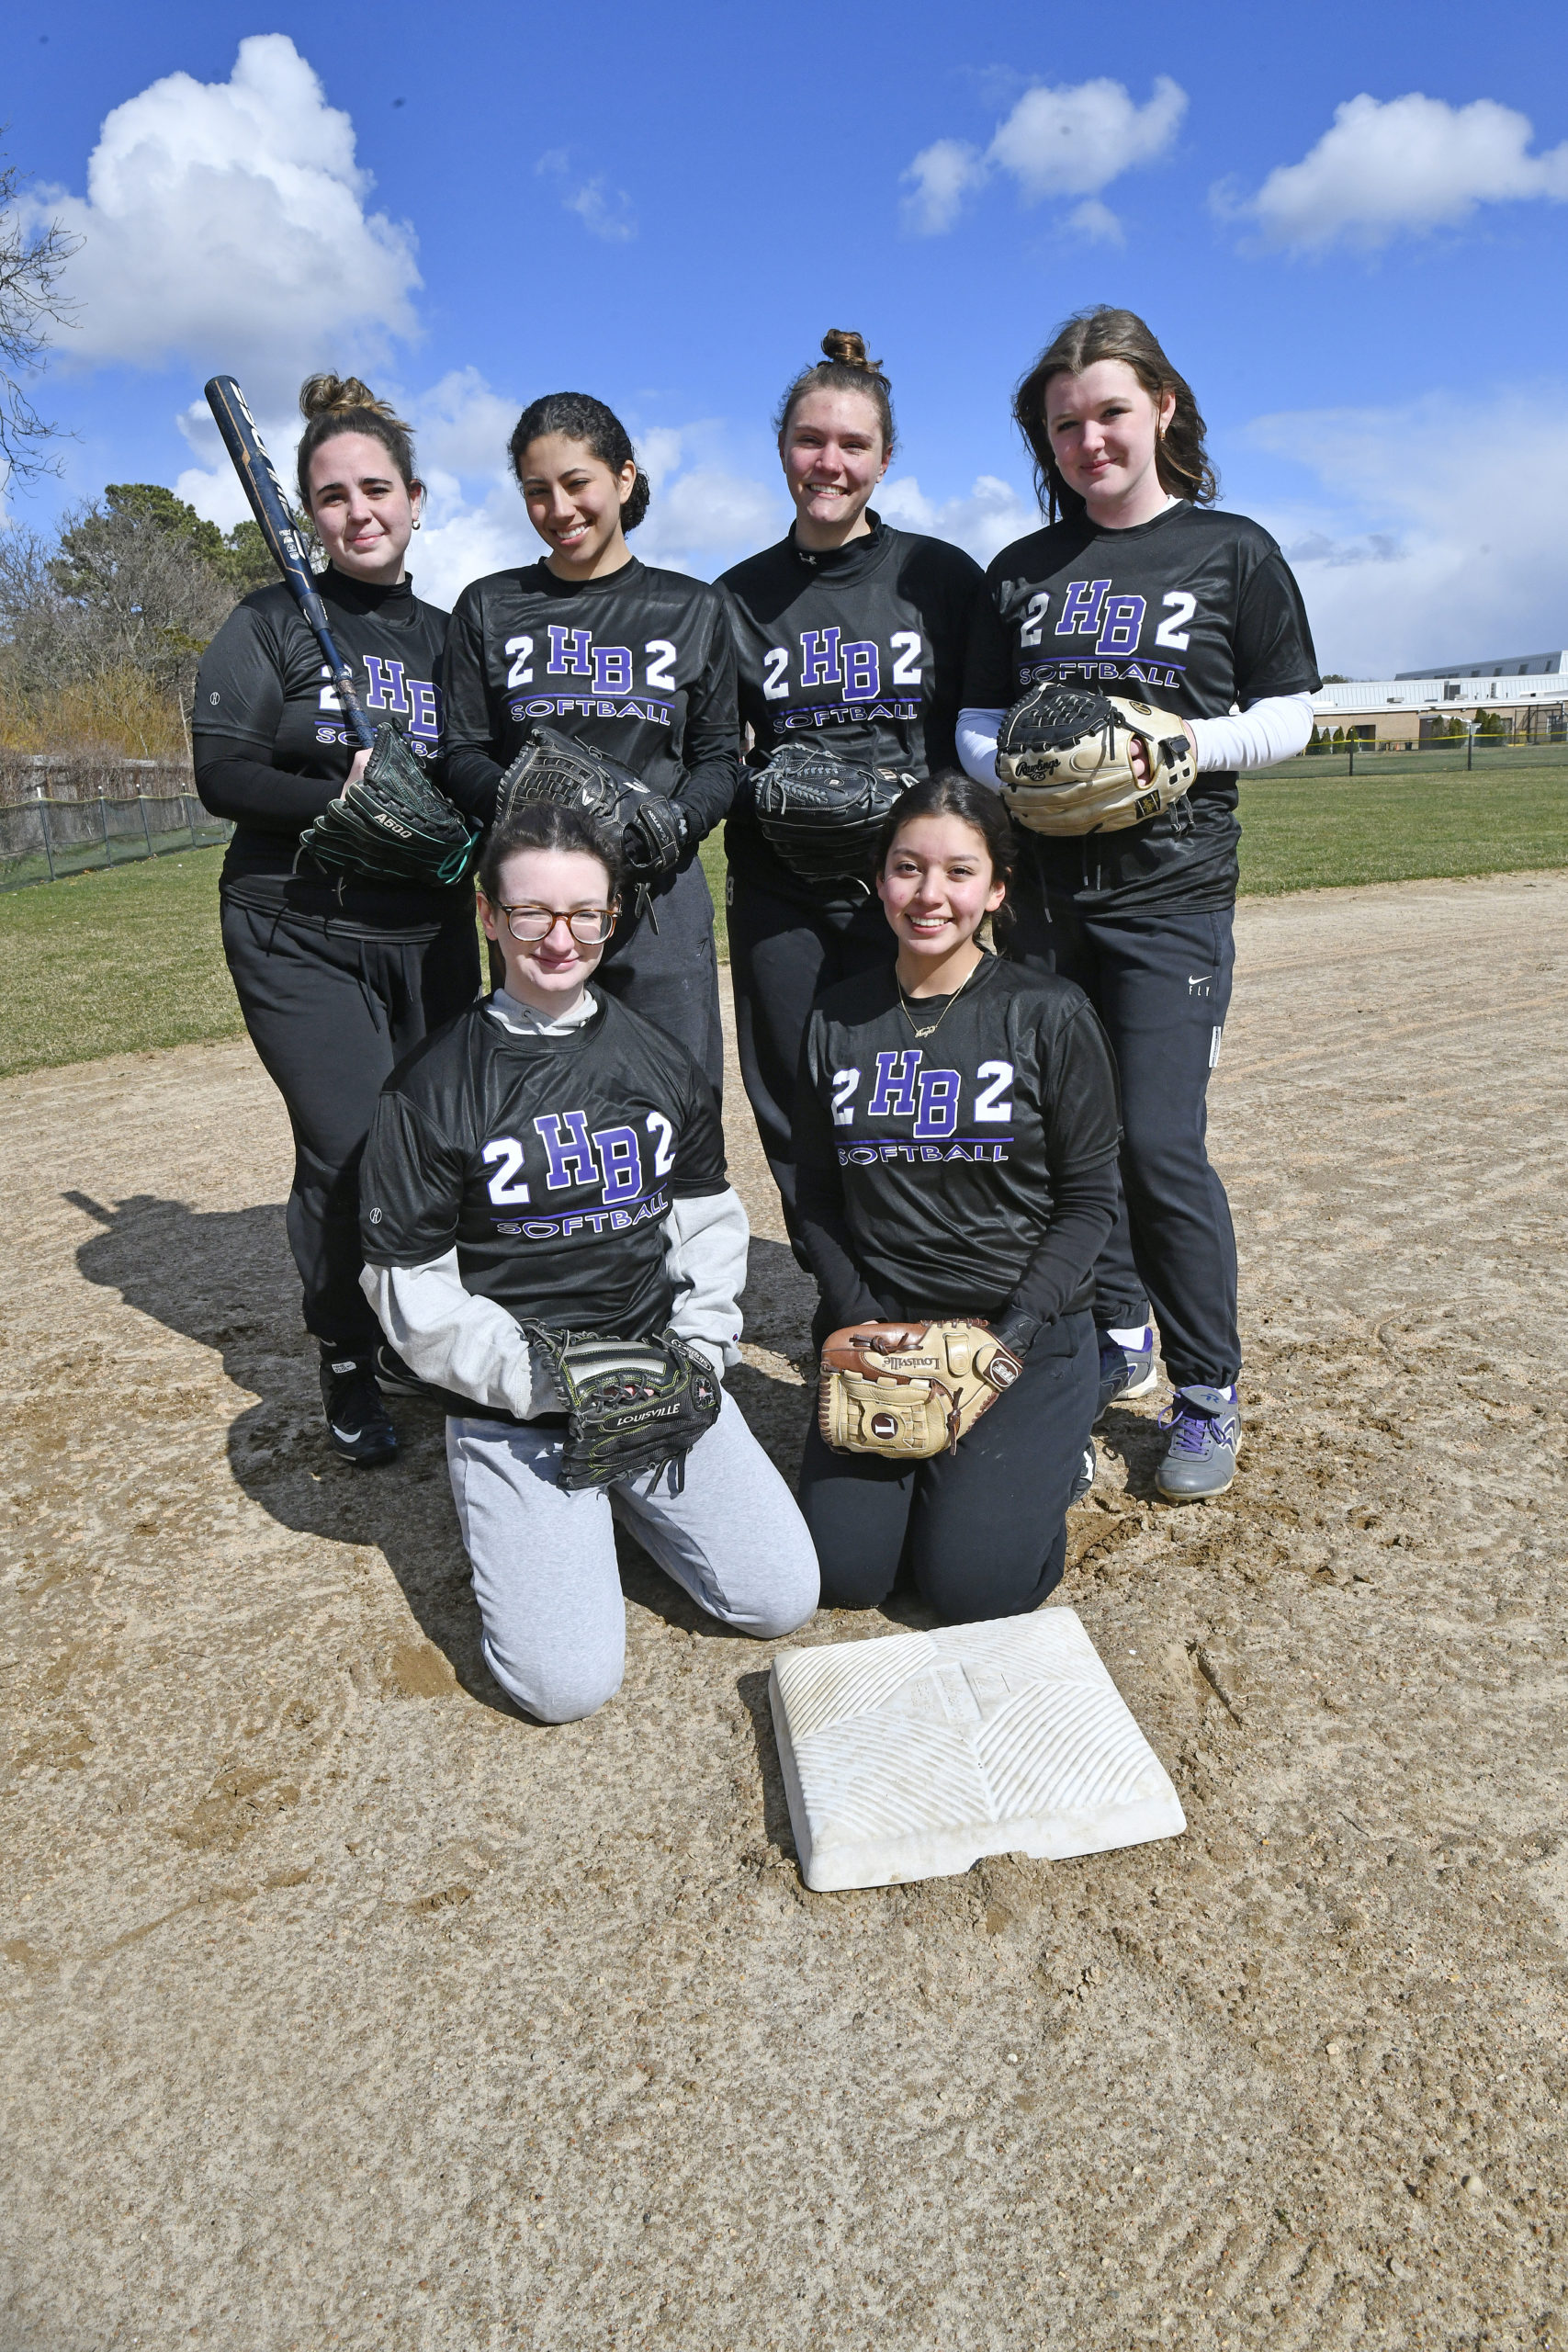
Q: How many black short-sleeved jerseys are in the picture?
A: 6